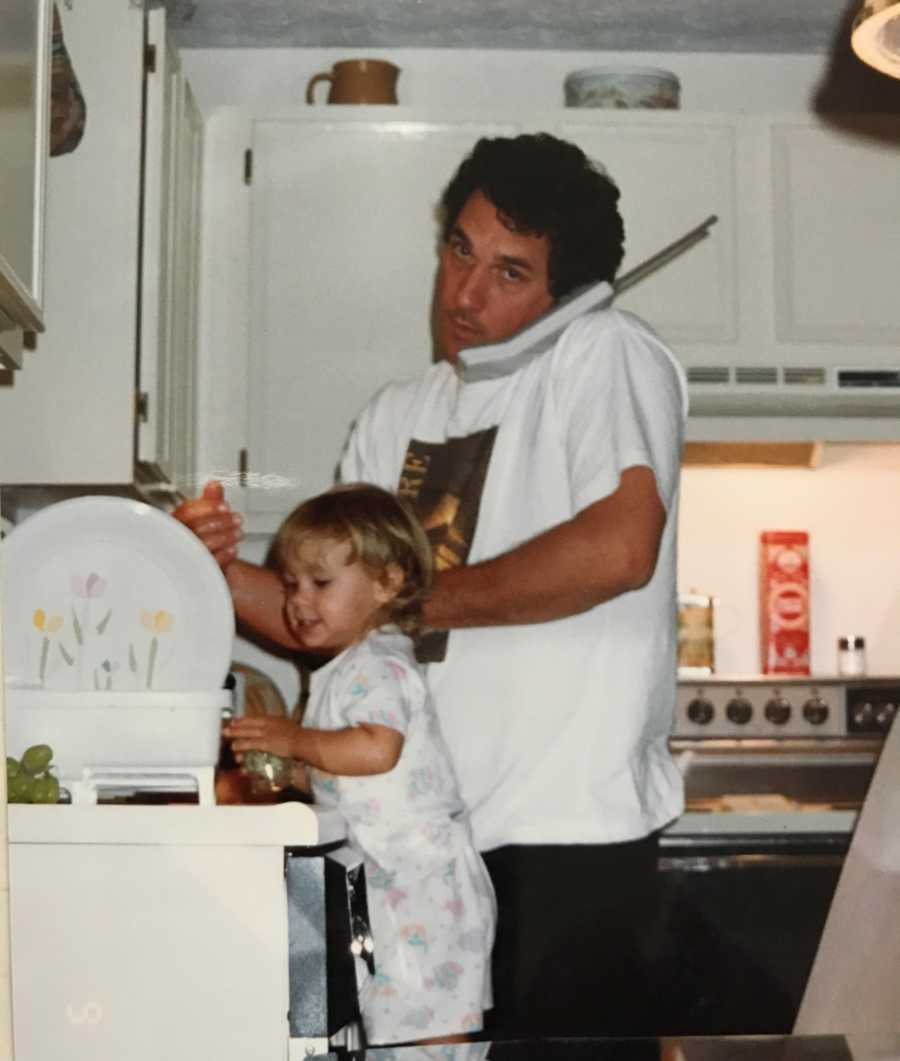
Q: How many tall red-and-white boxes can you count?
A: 1